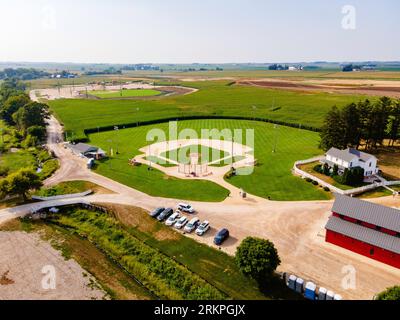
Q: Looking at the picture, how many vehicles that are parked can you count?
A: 8